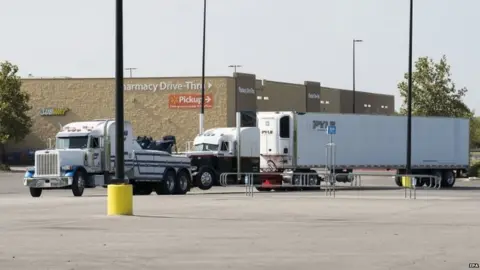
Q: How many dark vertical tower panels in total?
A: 2